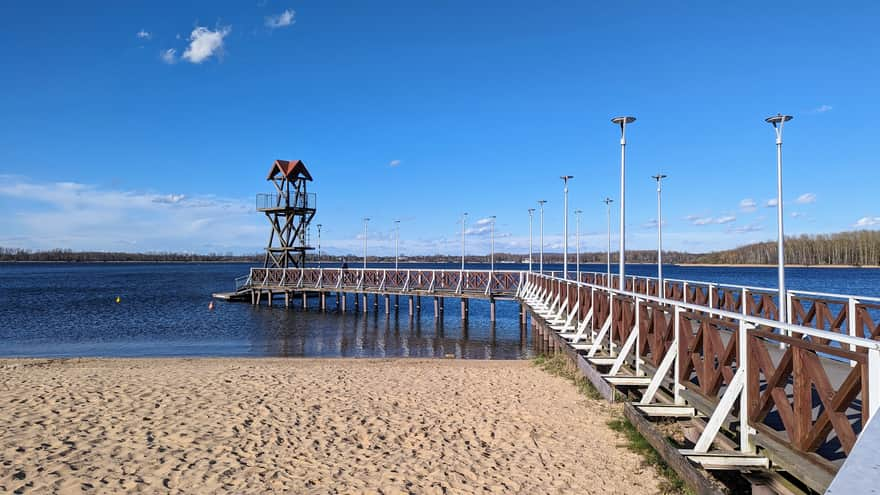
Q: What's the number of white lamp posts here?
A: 13